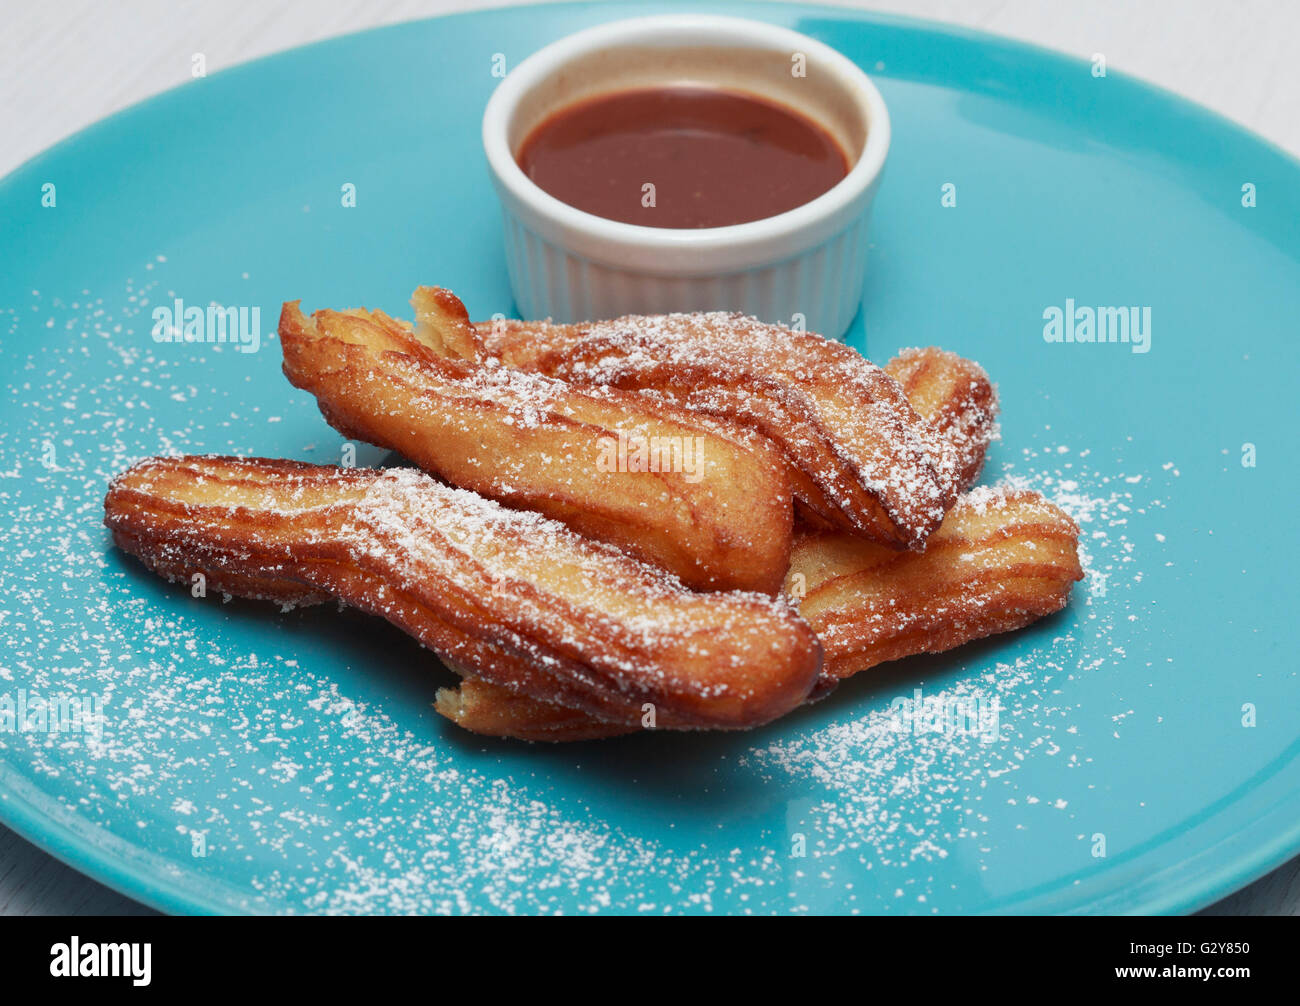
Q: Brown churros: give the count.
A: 5